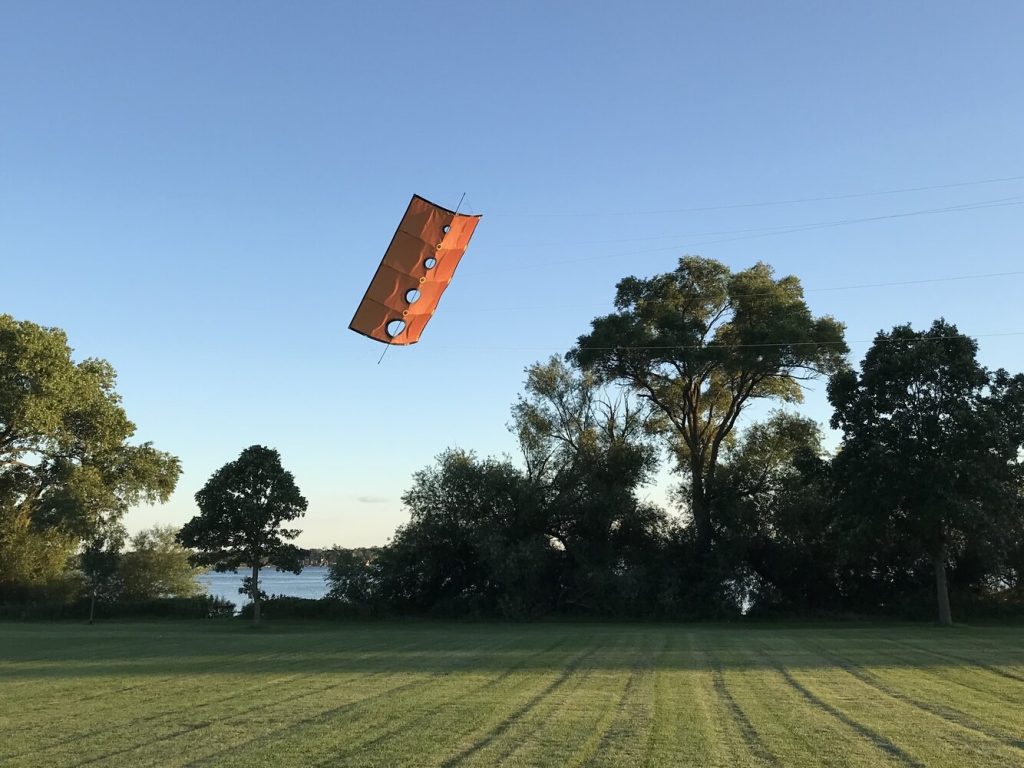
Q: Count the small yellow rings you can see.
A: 3